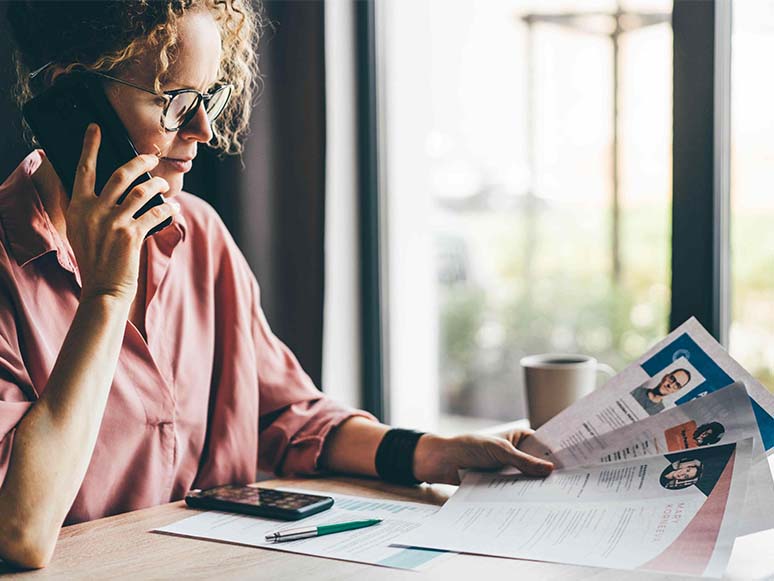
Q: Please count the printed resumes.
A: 3